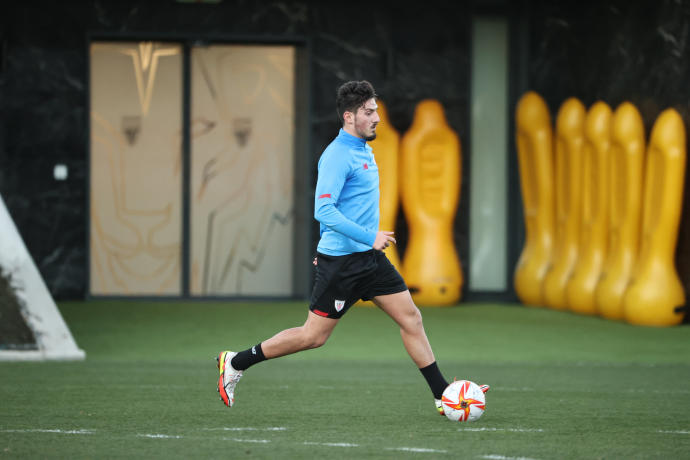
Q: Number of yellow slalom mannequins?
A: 7